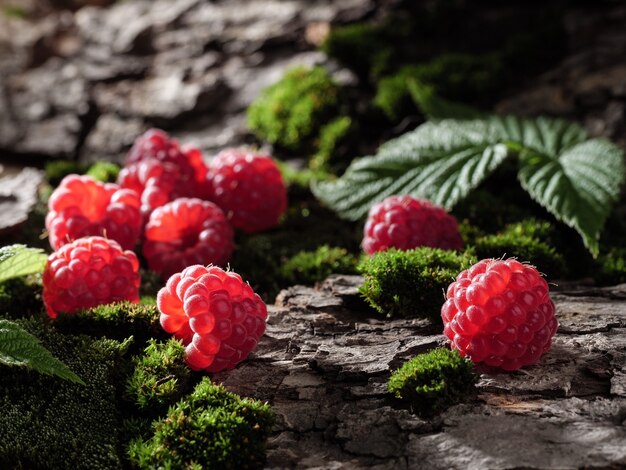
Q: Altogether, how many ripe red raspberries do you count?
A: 9